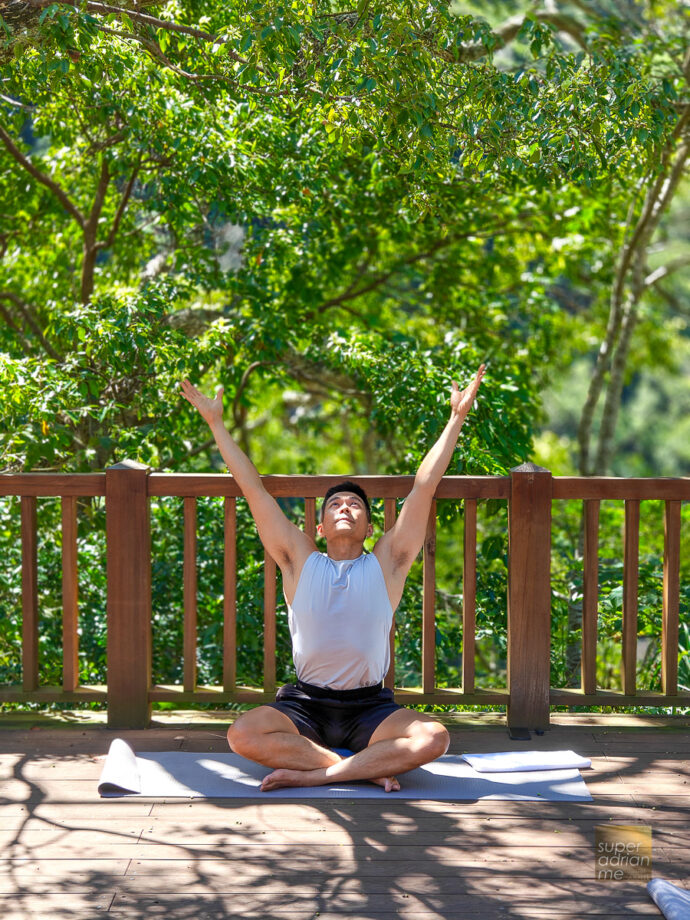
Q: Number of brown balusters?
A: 12